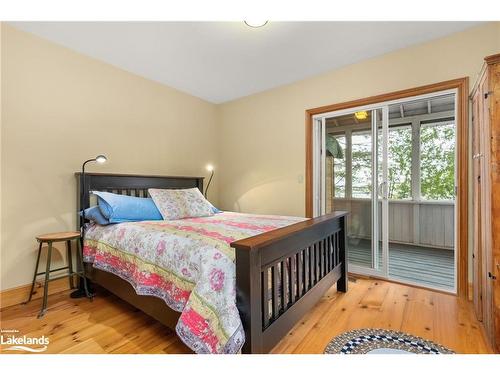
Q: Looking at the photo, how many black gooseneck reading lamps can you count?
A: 2